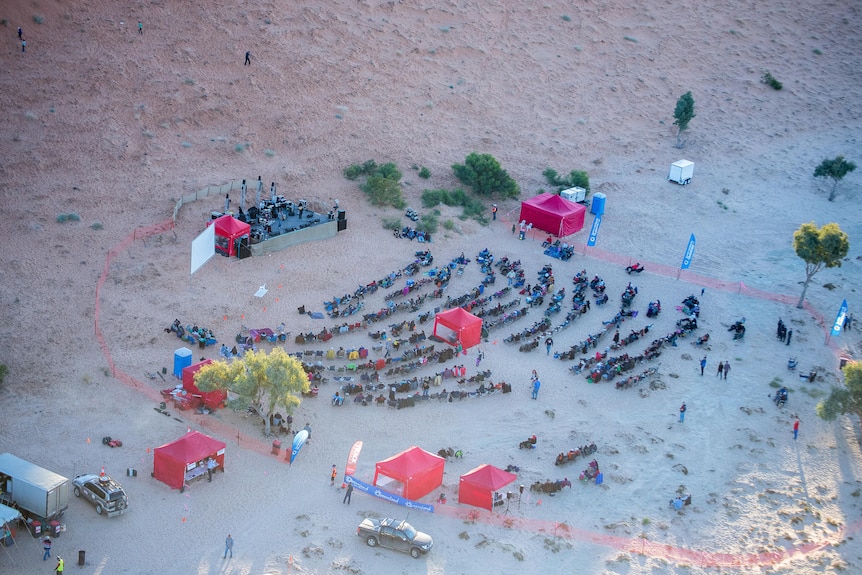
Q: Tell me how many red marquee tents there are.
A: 7